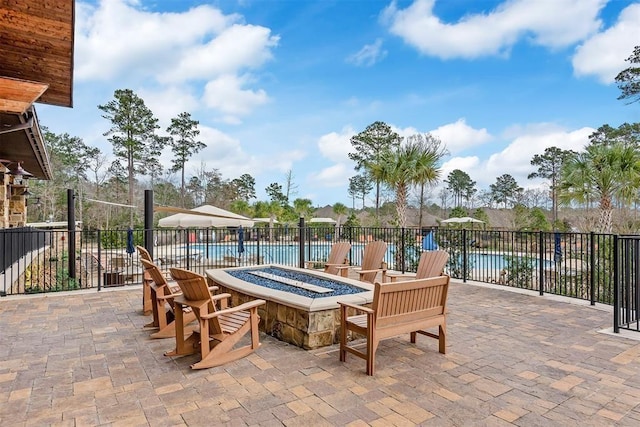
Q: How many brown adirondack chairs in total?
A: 6